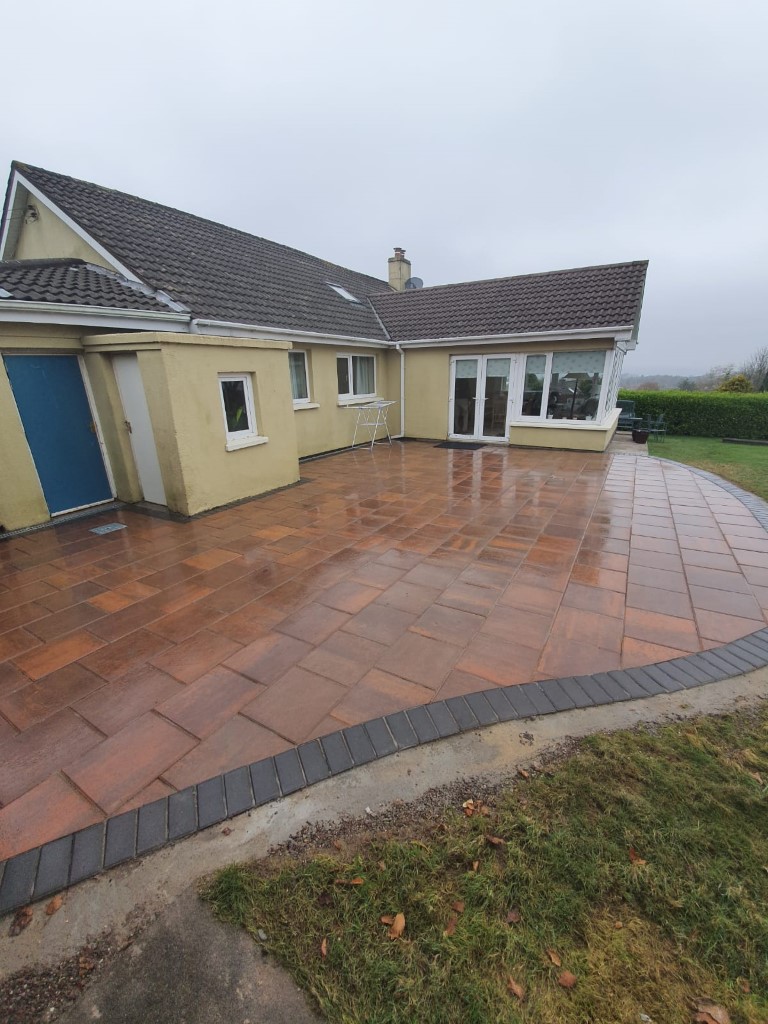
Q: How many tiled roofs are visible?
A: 3